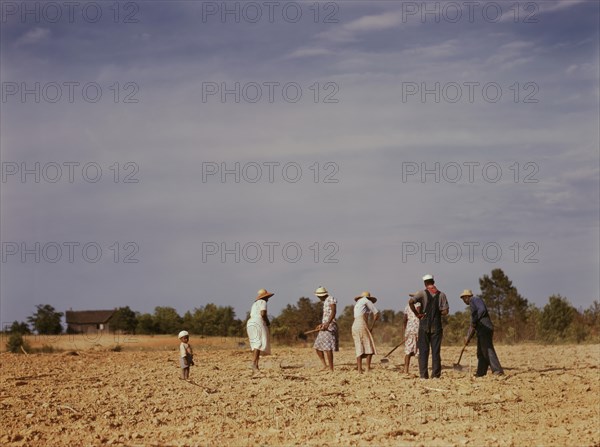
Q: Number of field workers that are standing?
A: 6